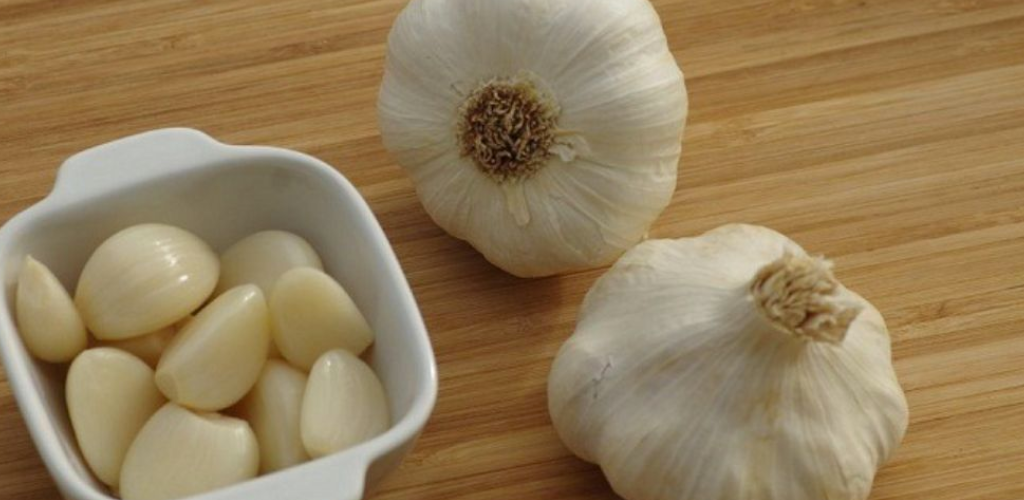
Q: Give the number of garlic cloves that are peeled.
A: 10